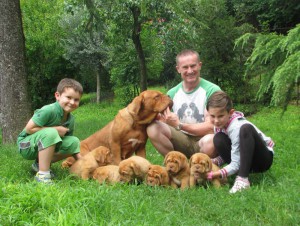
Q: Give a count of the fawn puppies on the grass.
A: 6